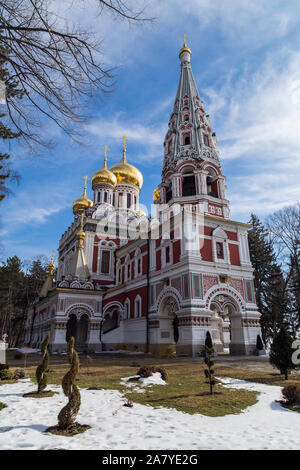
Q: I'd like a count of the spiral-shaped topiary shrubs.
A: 2